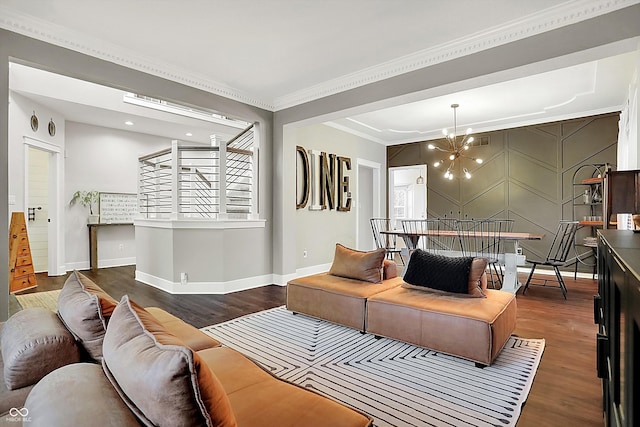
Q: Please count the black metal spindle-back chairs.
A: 6